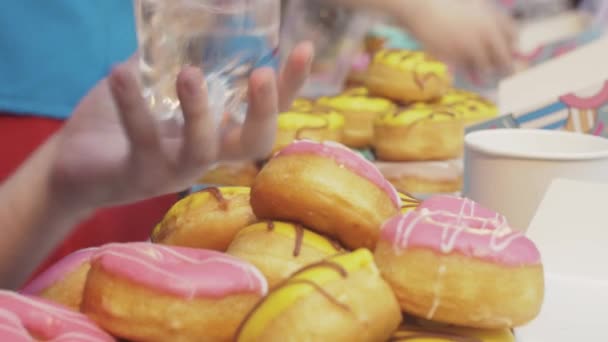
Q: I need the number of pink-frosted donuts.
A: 5